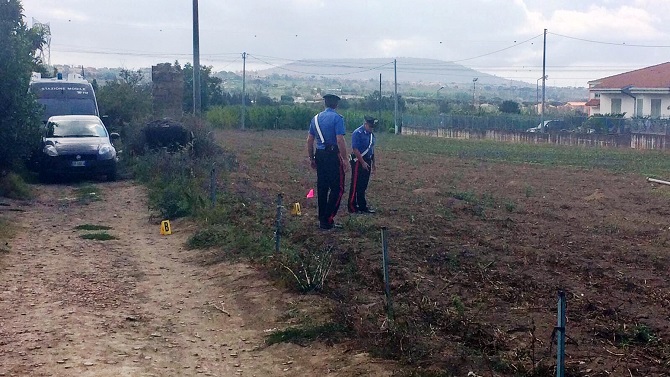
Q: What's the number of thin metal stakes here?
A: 4